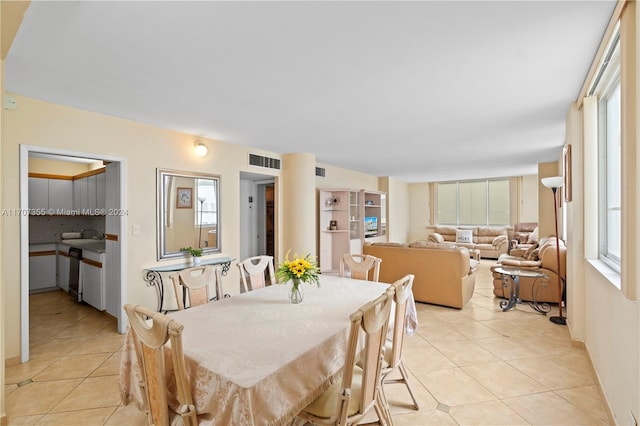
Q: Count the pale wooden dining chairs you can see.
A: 6